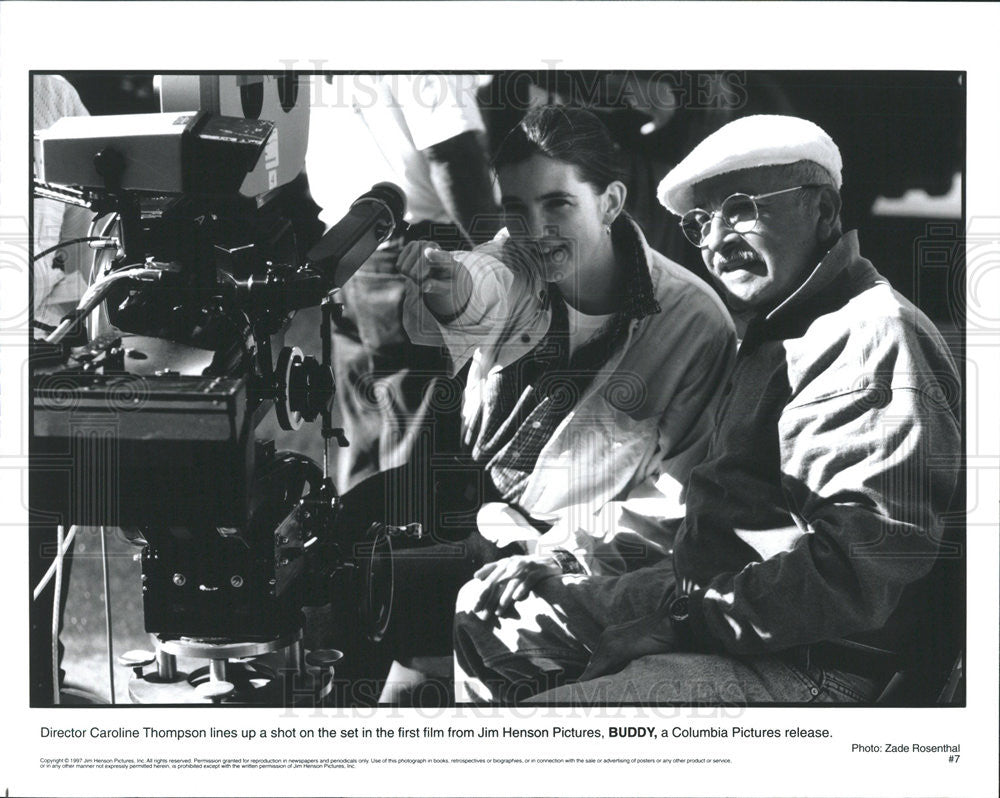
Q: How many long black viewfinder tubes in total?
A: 1